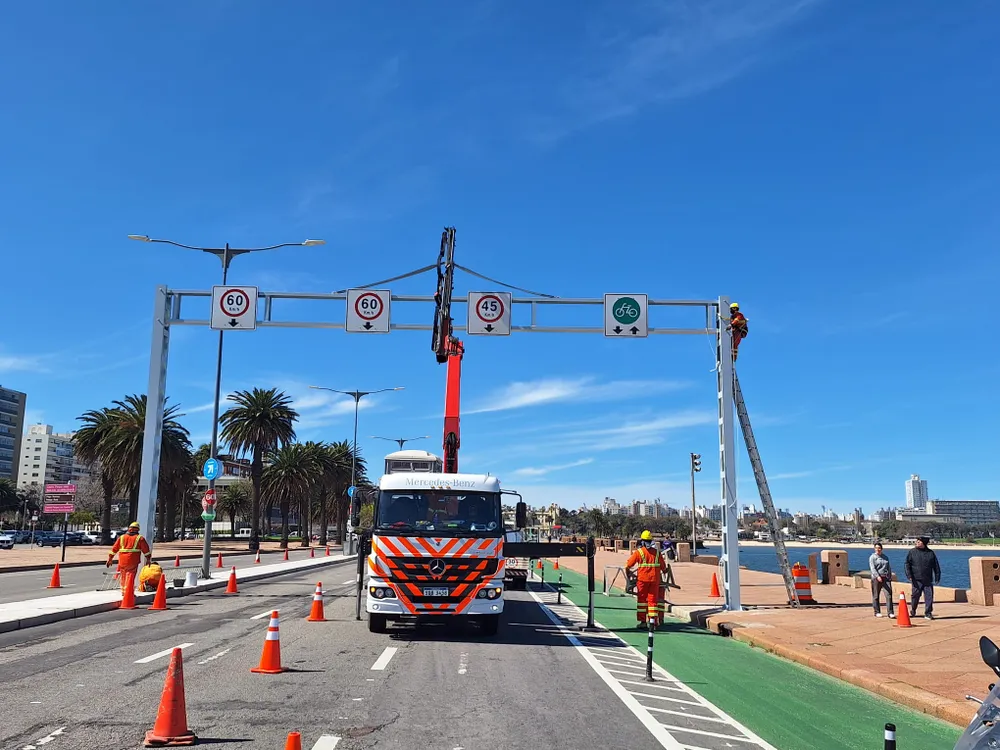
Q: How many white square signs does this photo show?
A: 4